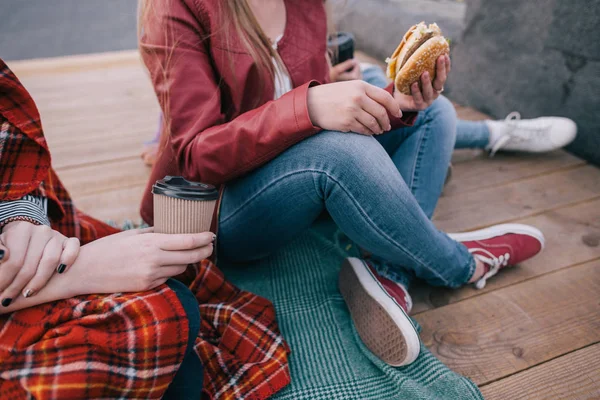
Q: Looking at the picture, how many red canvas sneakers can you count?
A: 2